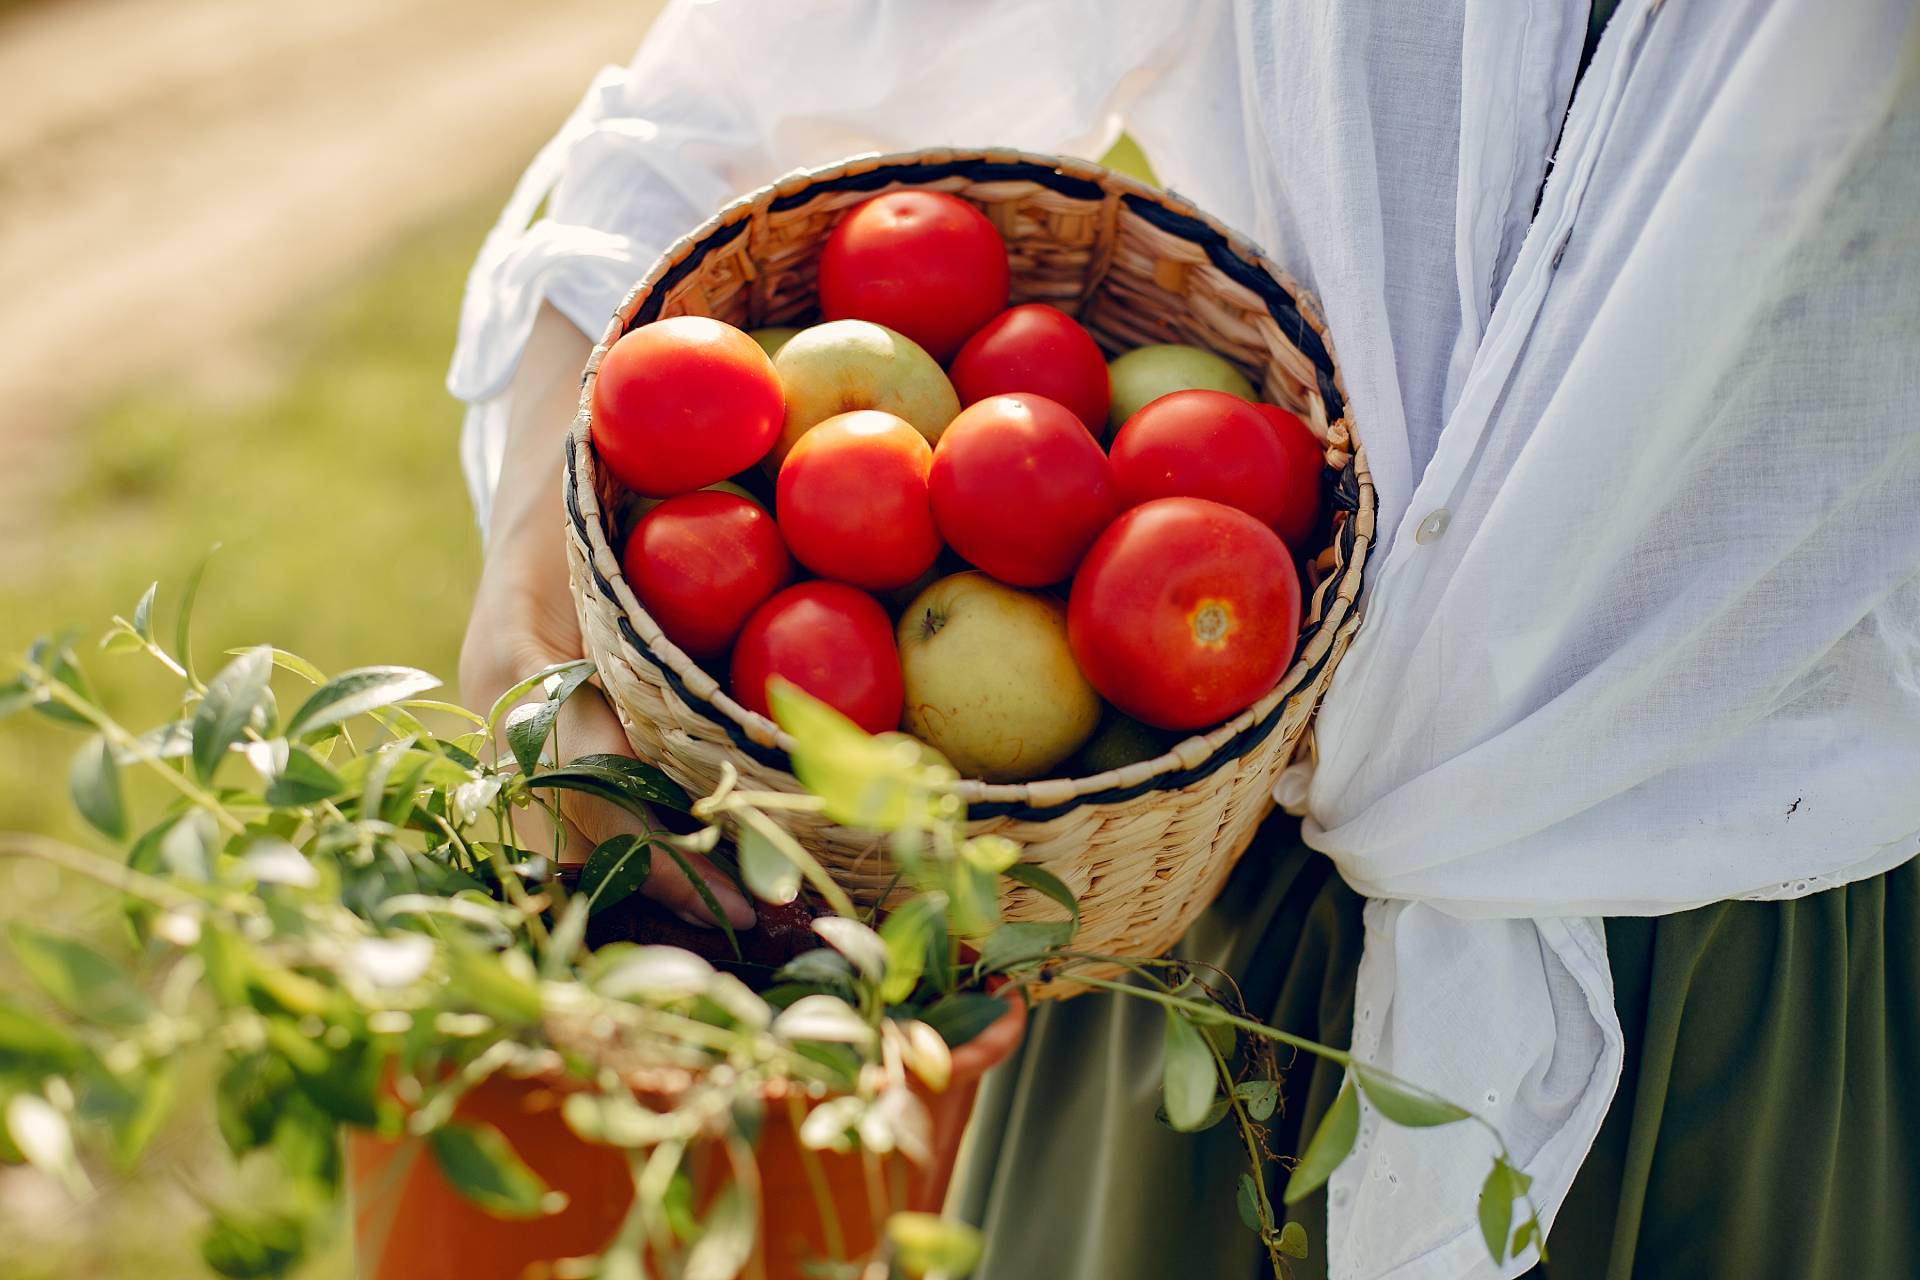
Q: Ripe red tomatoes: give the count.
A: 10